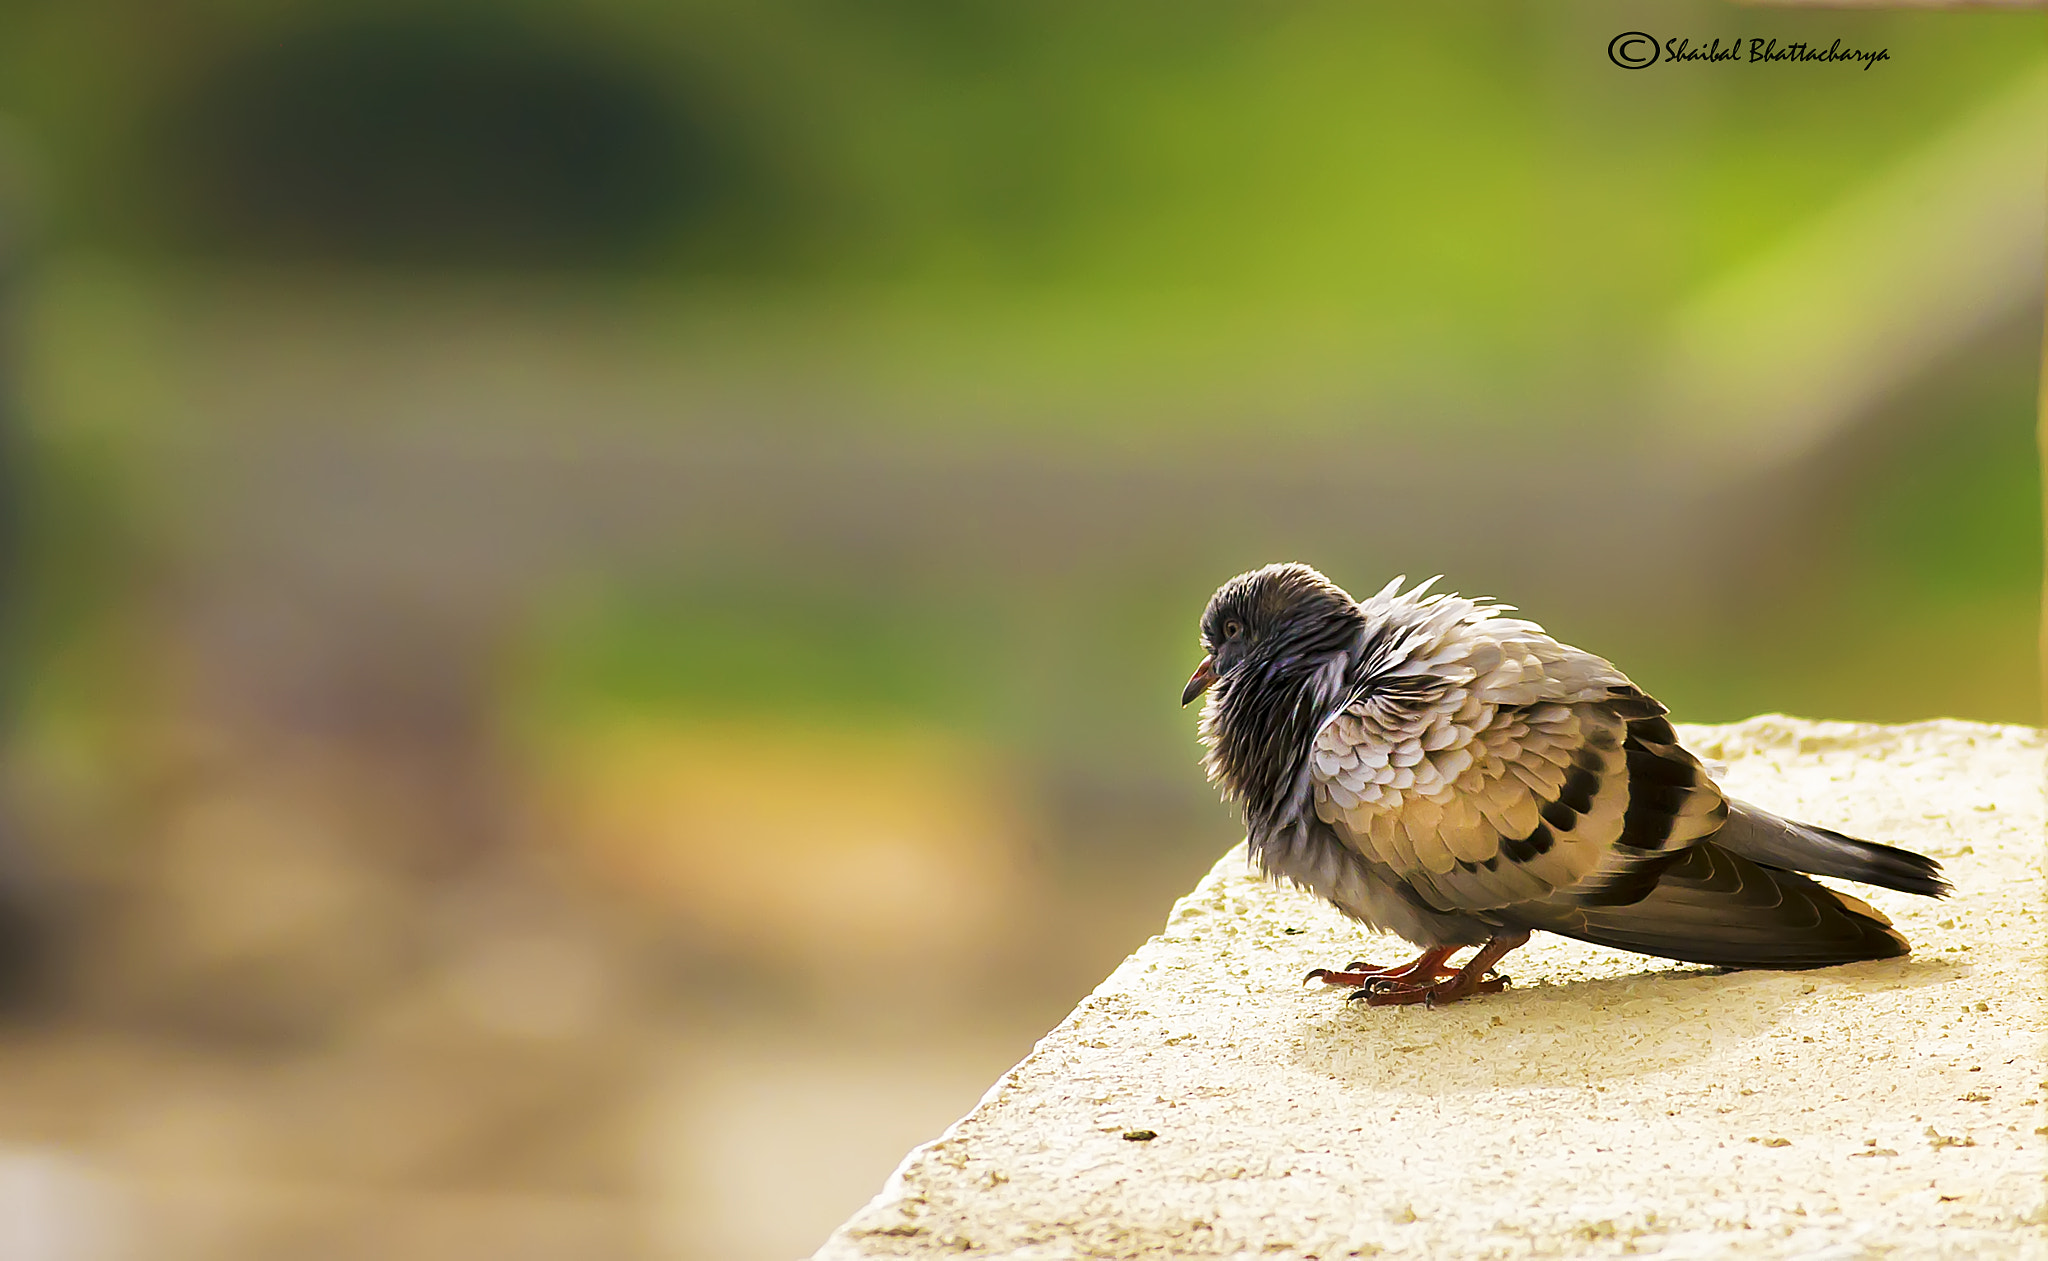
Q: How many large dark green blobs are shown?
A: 1